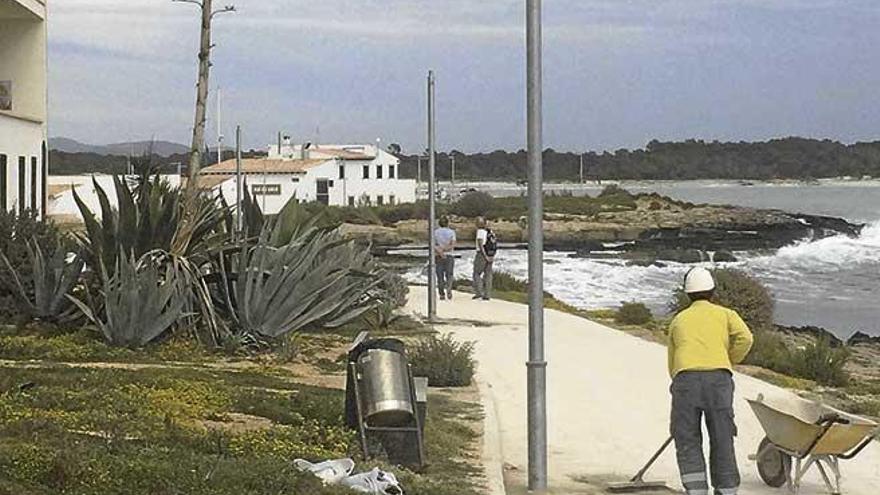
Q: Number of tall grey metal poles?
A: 3